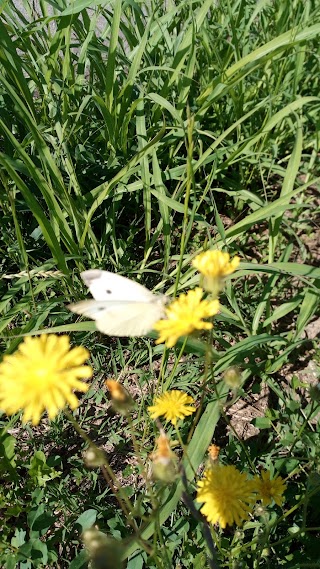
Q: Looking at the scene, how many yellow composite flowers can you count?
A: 6